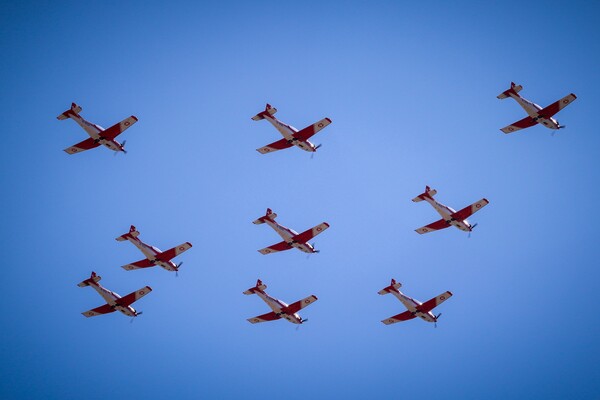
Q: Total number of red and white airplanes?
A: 9